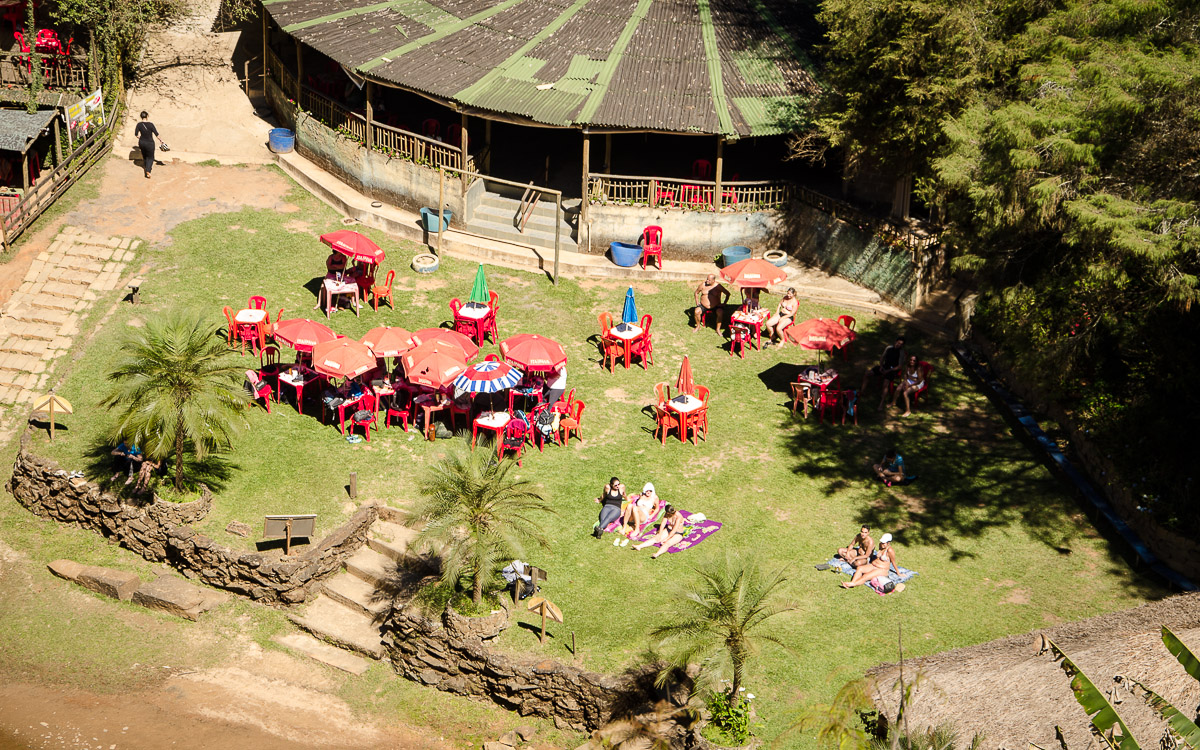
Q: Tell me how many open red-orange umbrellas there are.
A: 9